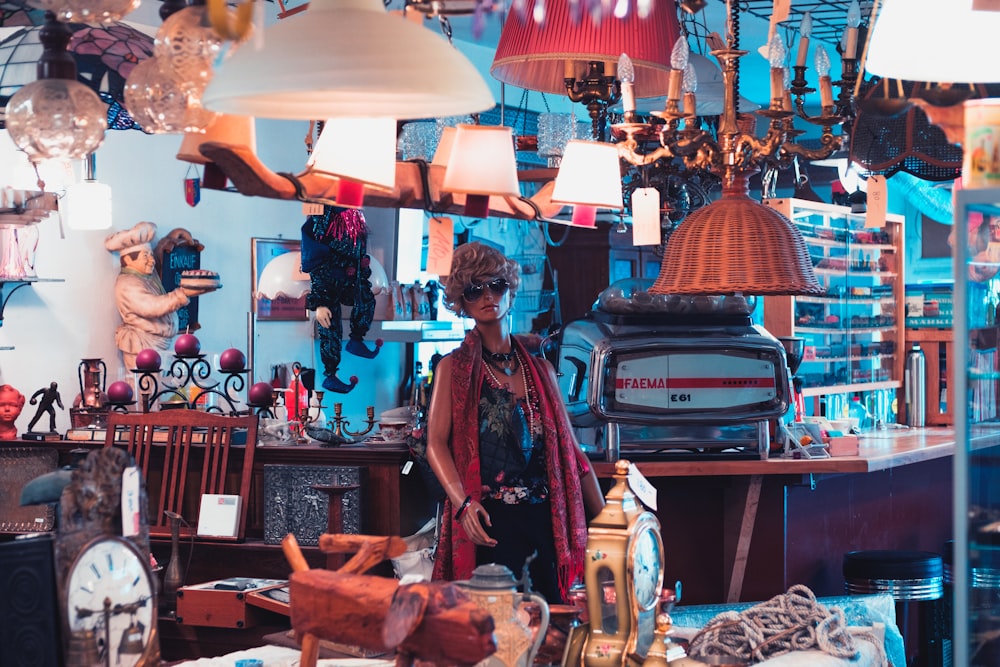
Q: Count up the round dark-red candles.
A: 5